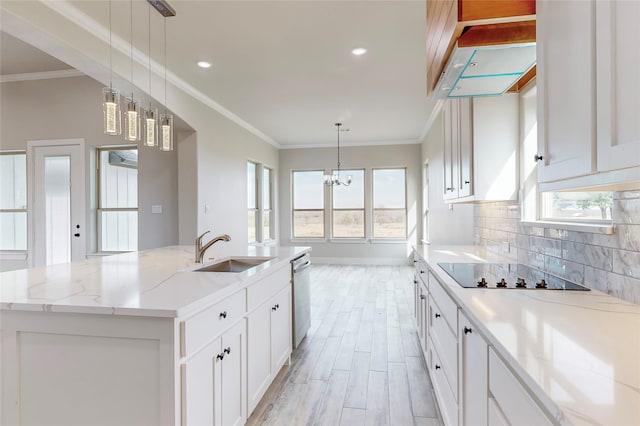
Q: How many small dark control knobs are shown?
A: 4